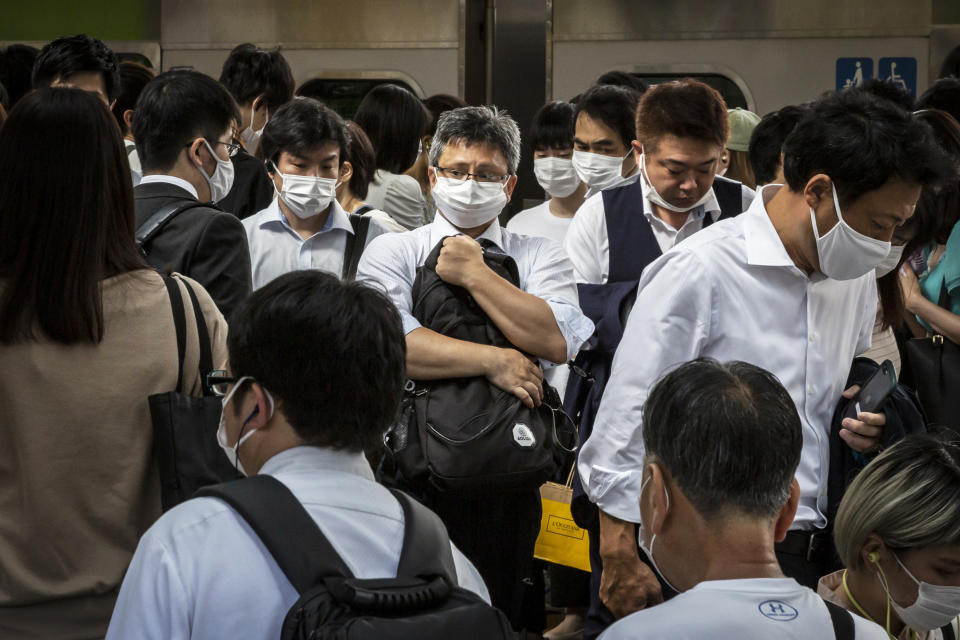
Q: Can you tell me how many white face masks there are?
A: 12